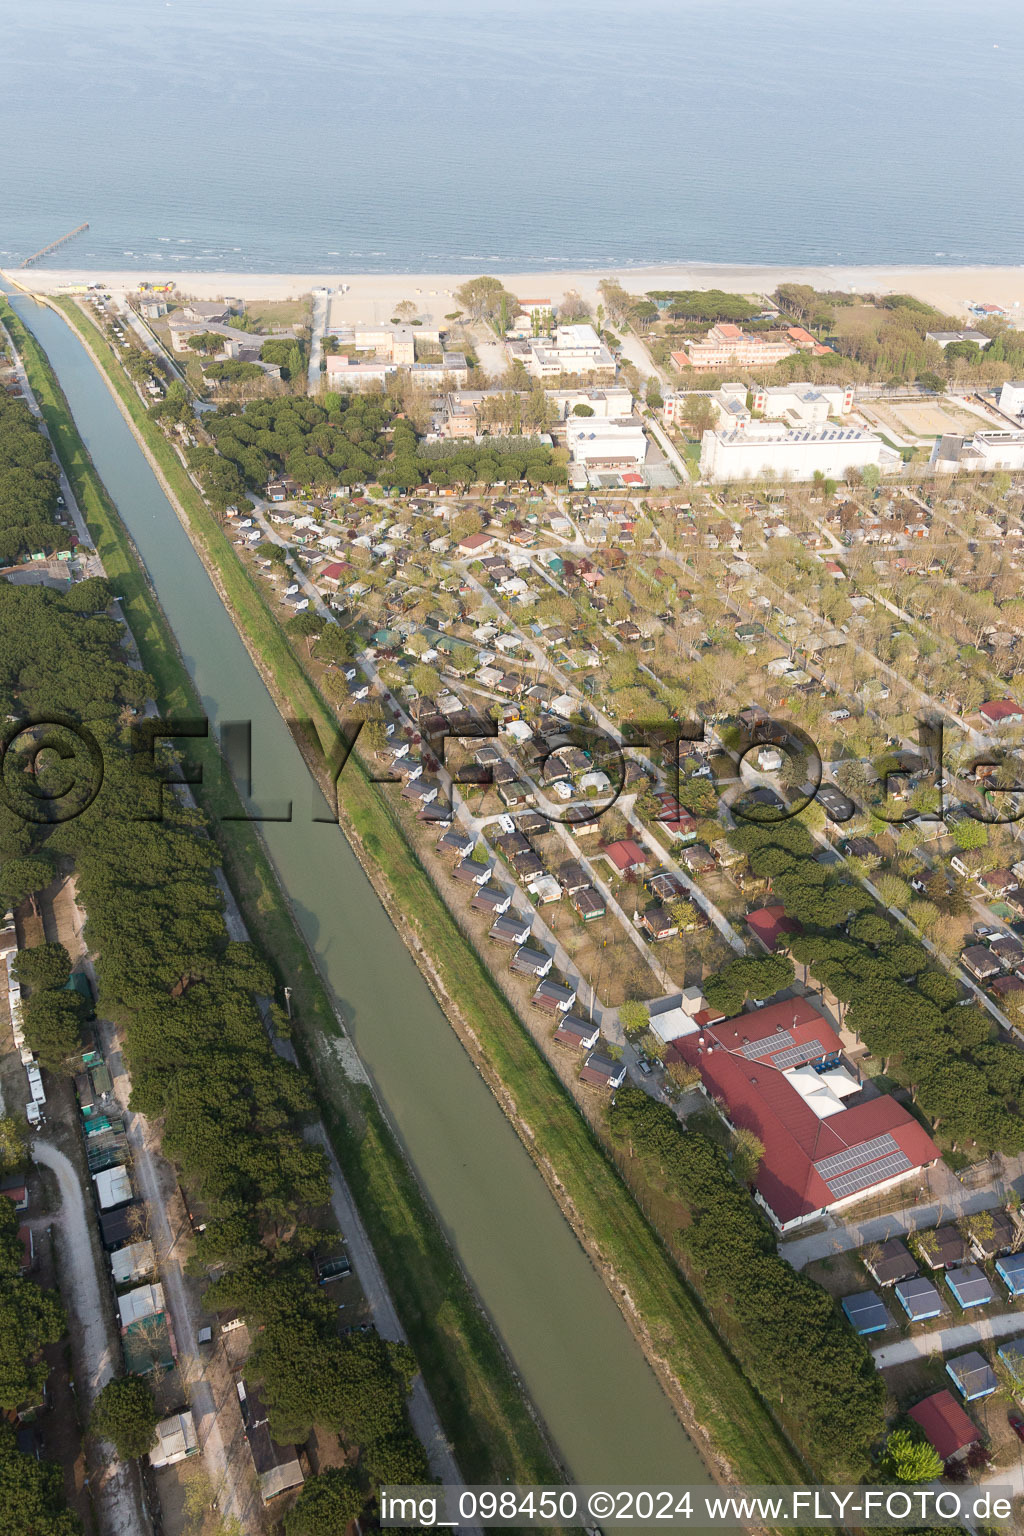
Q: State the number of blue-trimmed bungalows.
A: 6